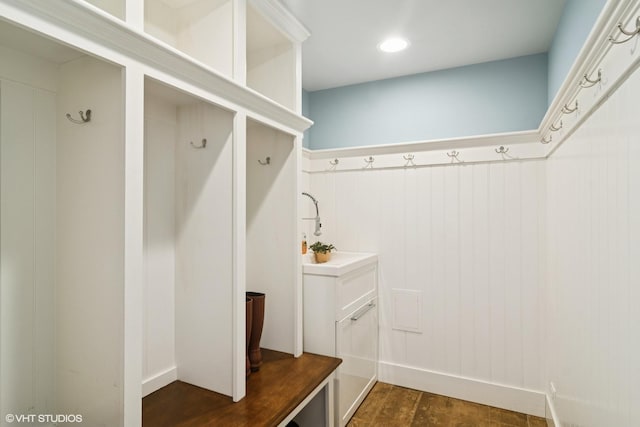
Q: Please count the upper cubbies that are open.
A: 3